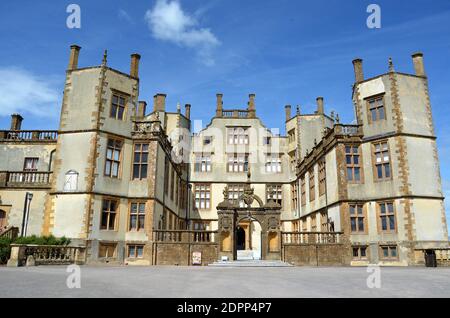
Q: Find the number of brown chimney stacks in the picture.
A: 12